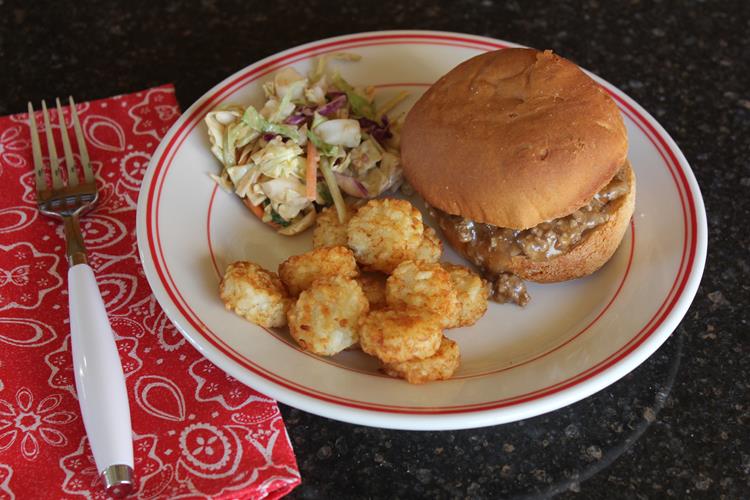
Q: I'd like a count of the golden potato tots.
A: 11